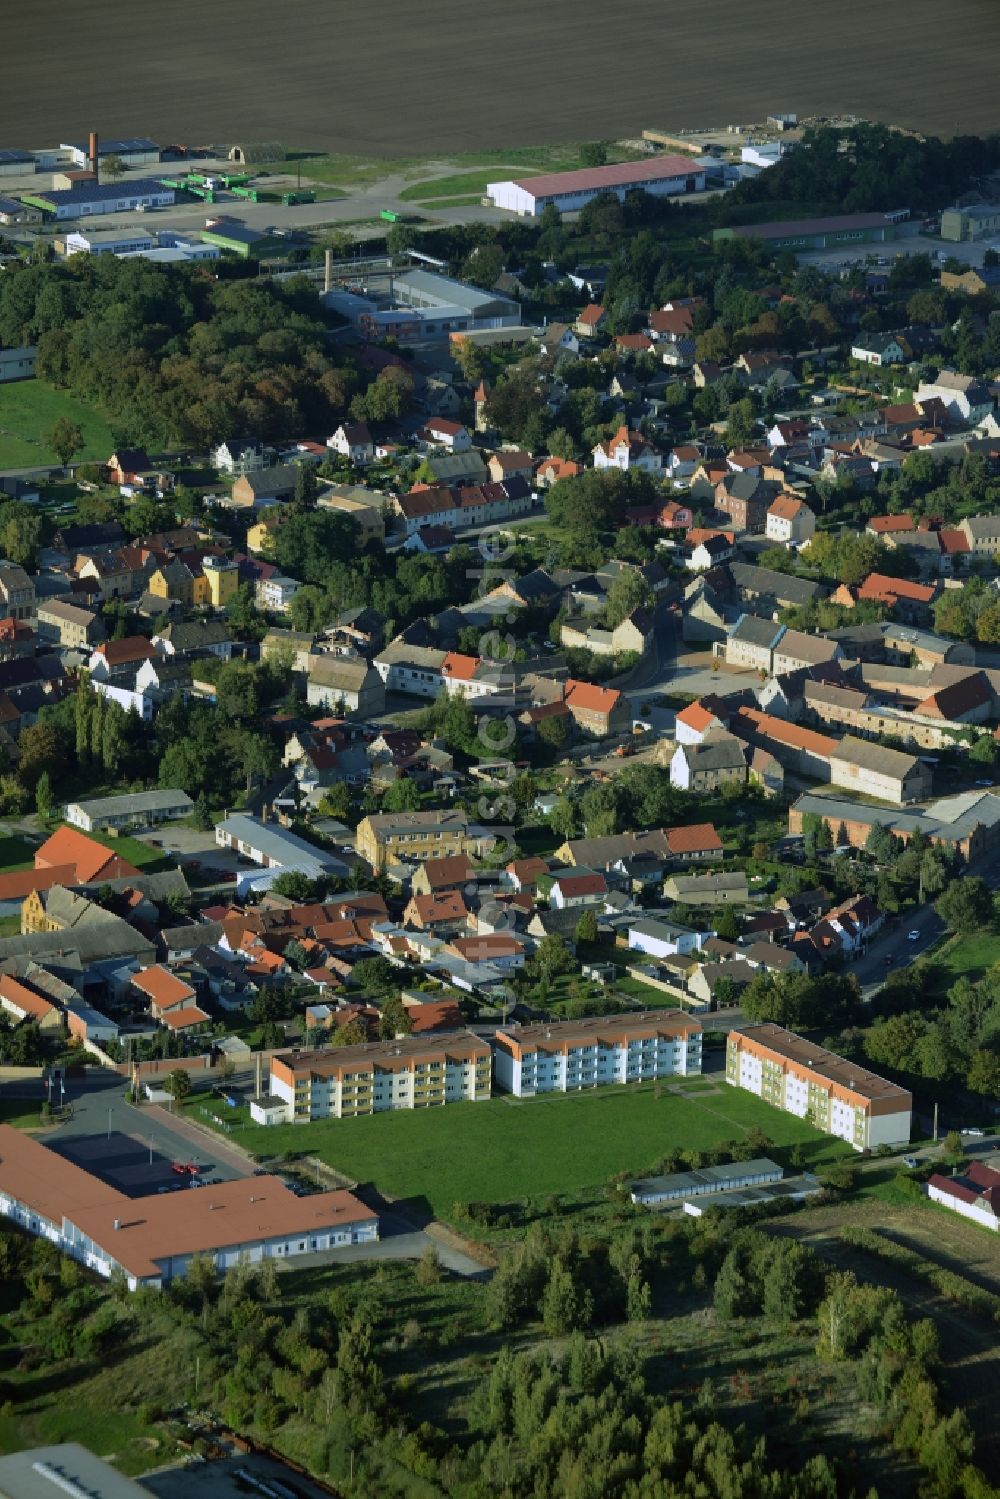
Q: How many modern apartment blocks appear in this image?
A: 3